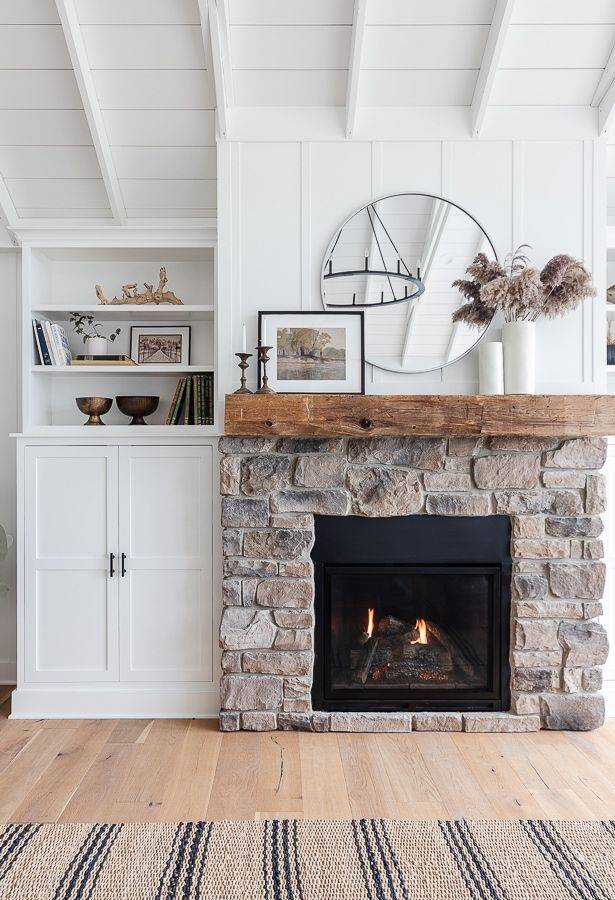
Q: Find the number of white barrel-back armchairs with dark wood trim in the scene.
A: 0